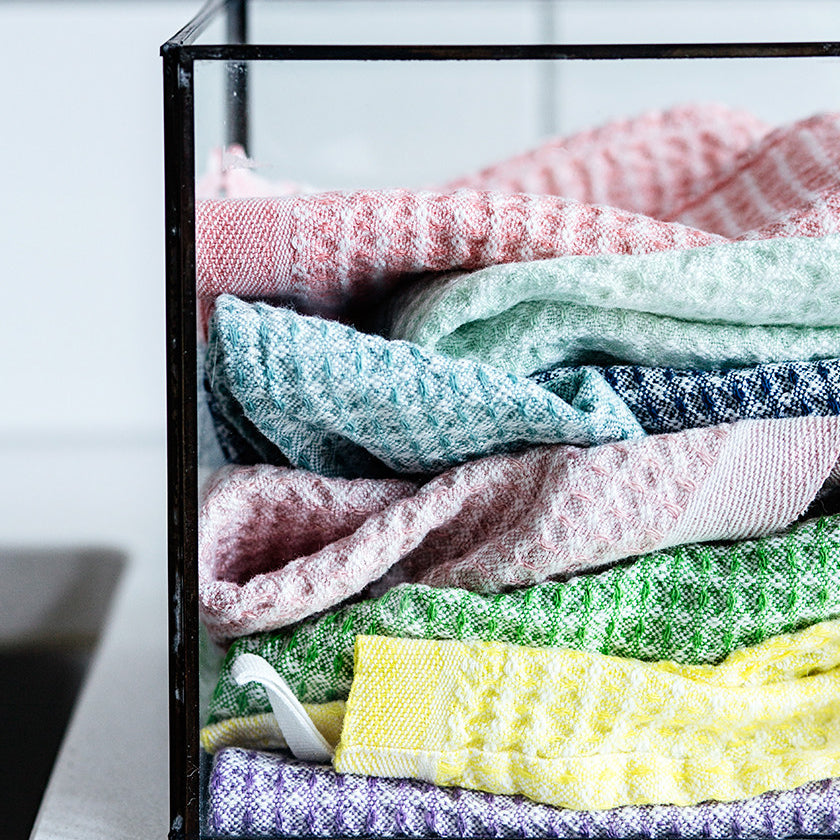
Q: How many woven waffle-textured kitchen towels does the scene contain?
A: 8